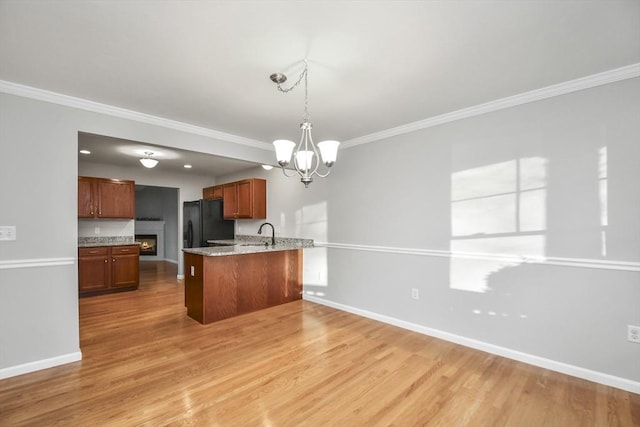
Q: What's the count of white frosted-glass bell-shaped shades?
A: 3